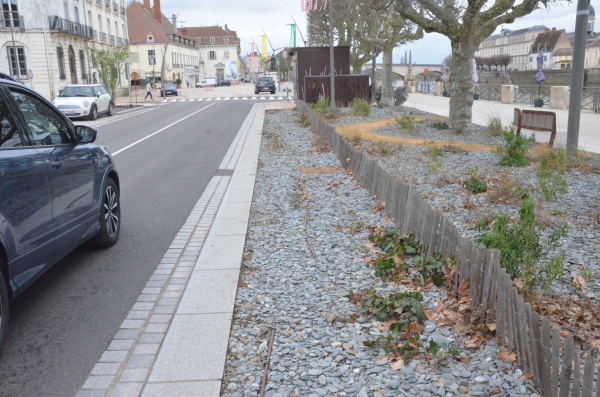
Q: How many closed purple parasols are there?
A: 3